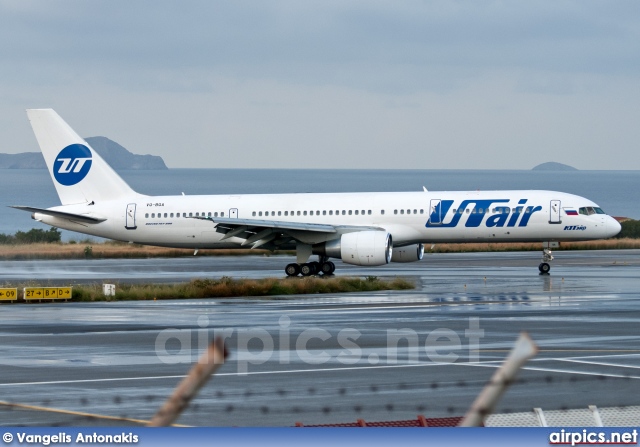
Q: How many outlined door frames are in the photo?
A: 4